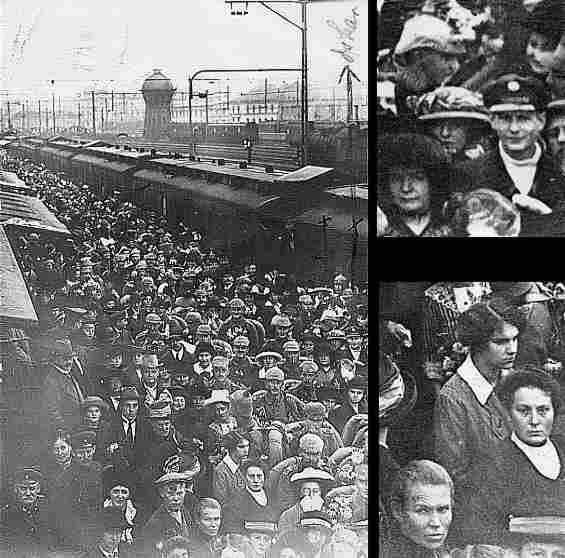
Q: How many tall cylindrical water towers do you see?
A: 1